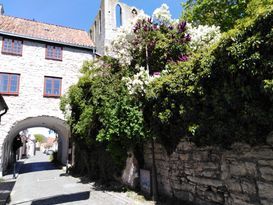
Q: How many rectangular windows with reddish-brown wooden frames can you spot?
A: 4